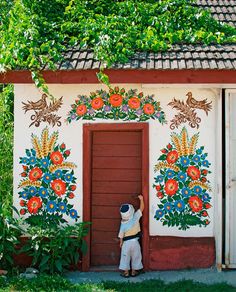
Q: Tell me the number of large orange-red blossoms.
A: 13